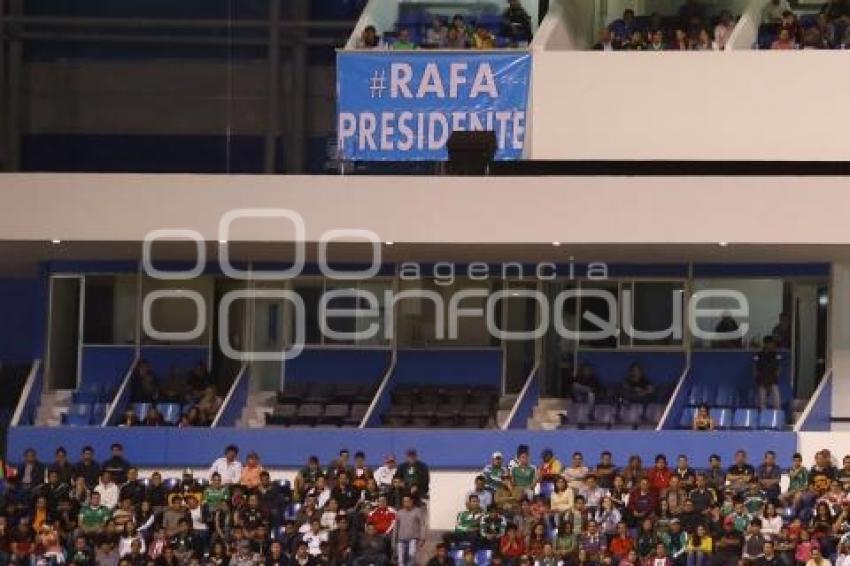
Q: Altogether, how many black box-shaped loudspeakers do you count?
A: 1